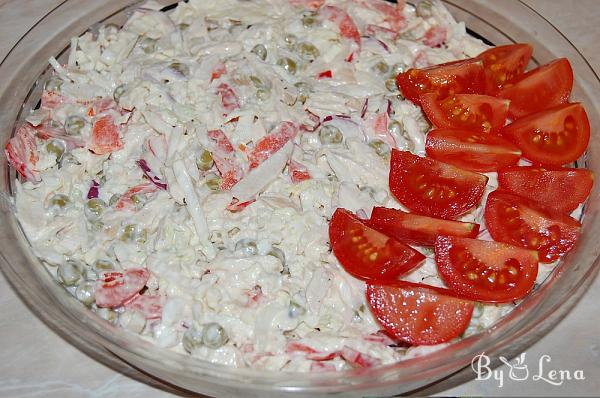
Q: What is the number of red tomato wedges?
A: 13